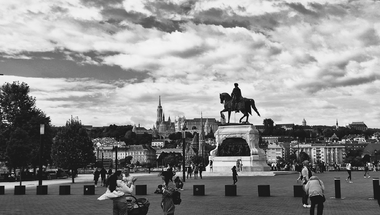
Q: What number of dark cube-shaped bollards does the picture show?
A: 10